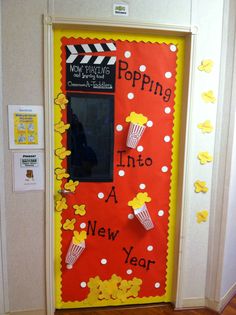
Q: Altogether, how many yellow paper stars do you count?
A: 0